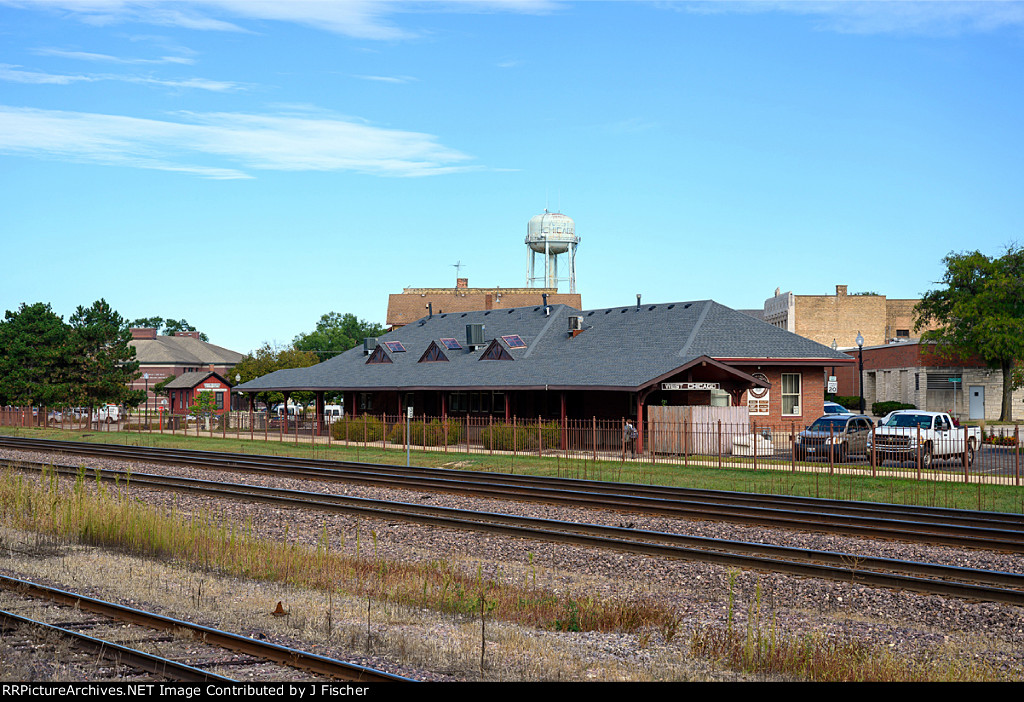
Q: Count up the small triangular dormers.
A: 3